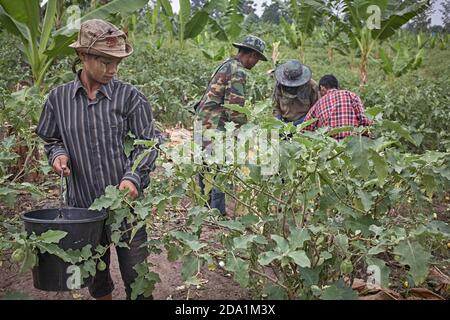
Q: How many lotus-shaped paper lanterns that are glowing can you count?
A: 0